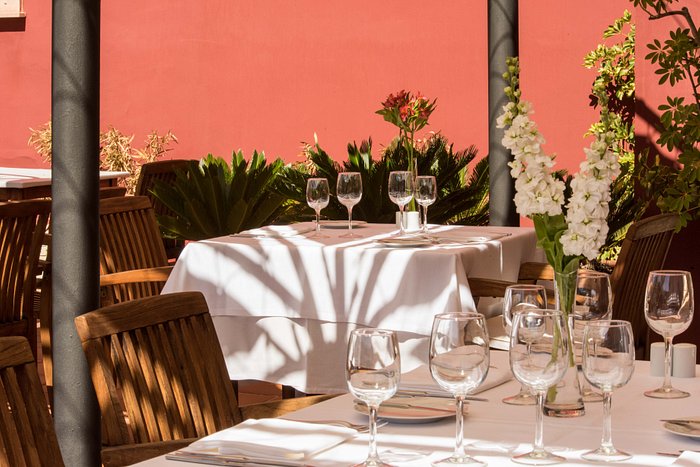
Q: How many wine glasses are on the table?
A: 11